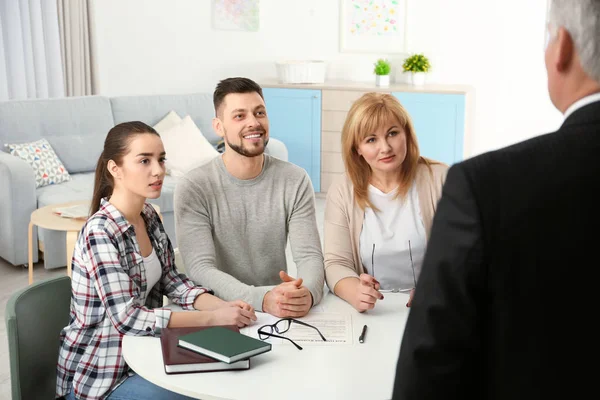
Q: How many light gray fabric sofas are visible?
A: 1